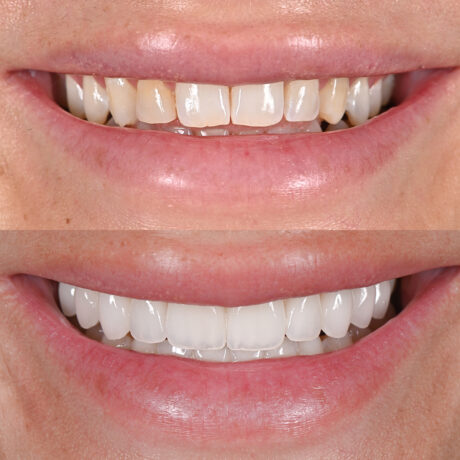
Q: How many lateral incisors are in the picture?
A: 4